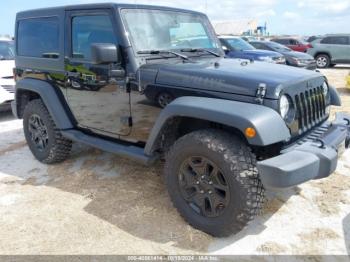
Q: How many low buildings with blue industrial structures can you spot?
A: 1